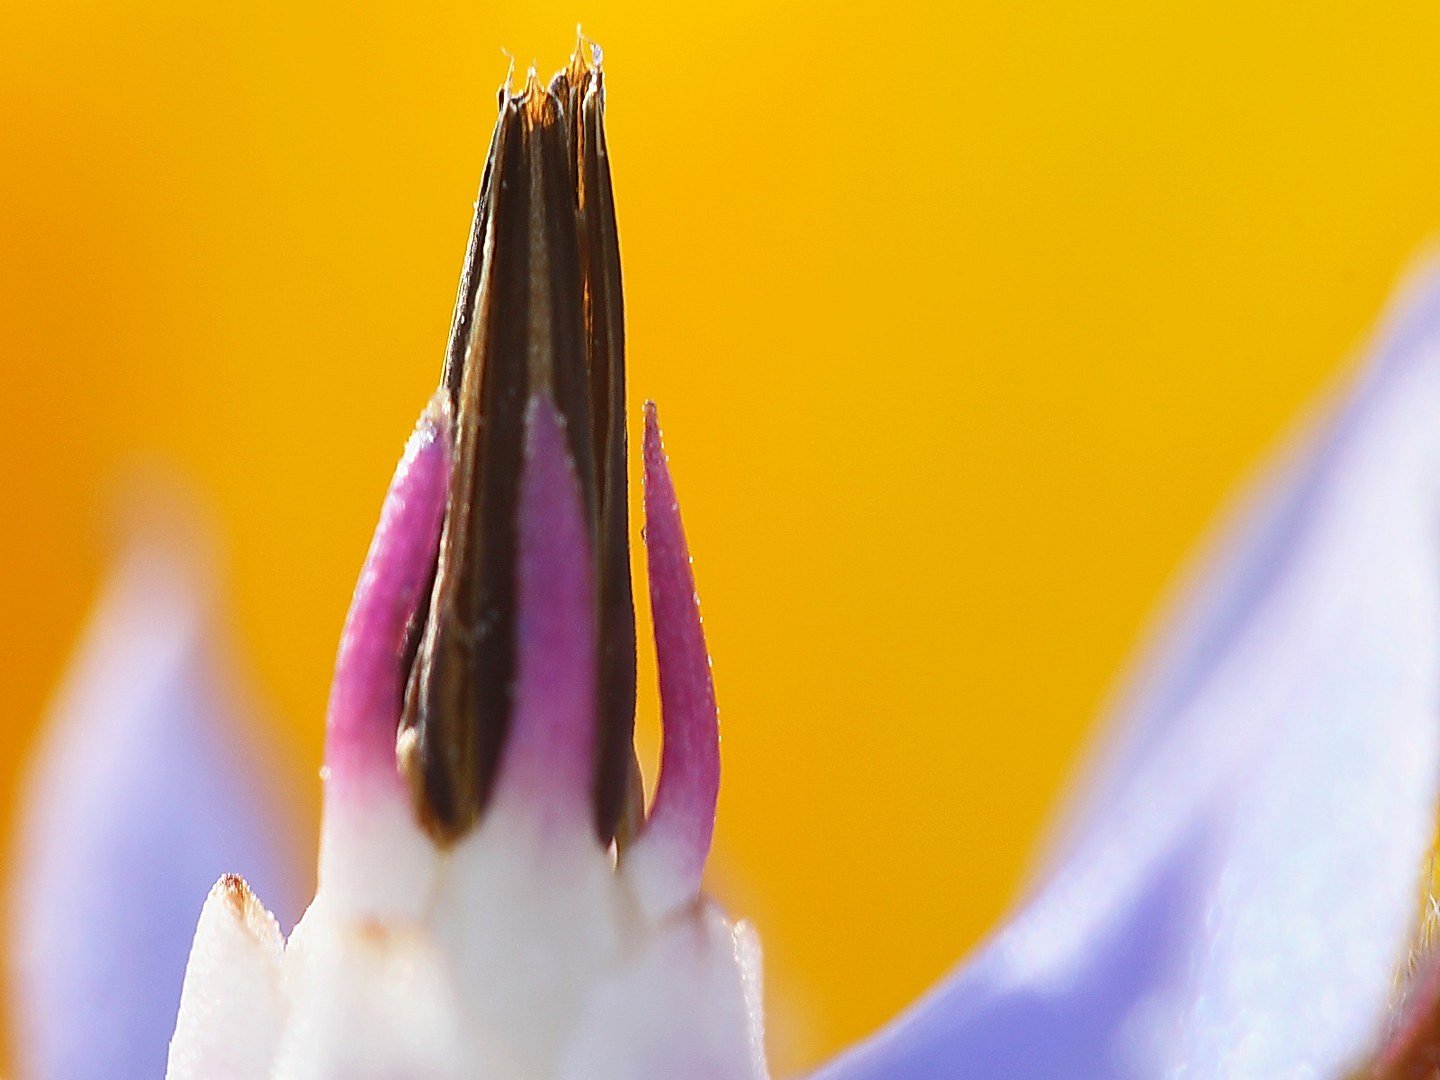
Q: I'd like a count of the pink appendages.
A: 3